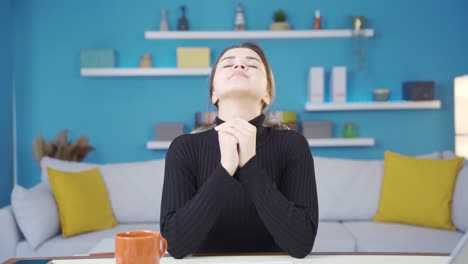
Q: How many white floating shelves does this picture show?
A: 4